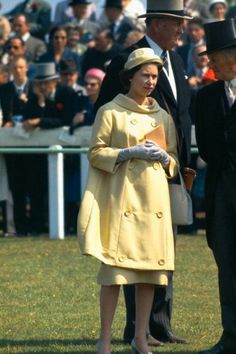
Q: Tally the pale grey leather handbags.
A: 1